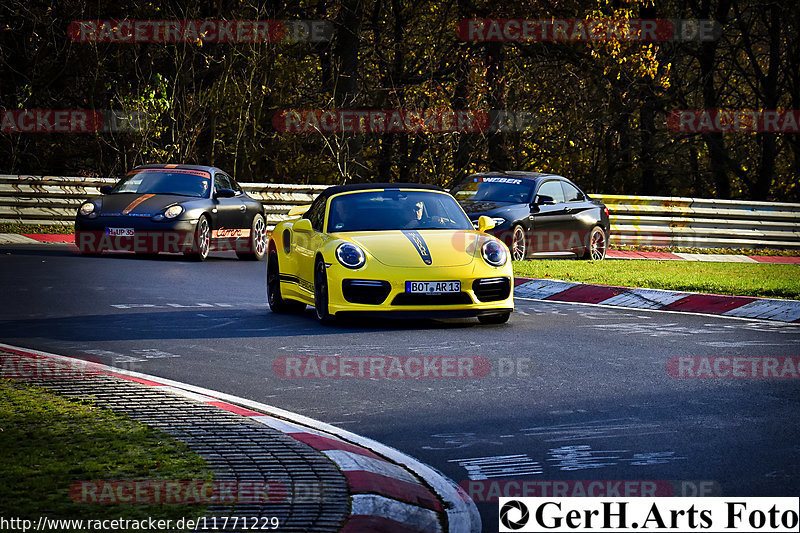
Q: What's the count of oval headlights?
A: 4